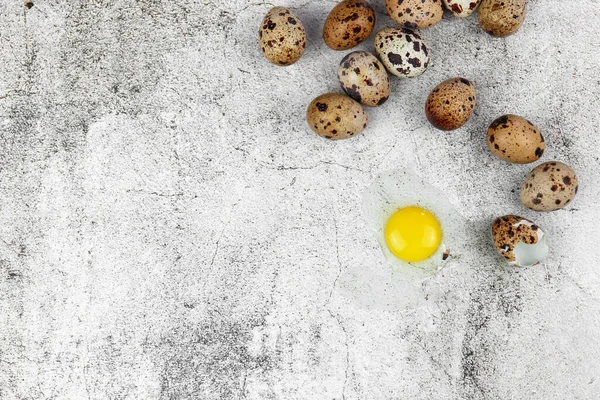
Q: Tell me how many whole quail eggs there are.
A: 11